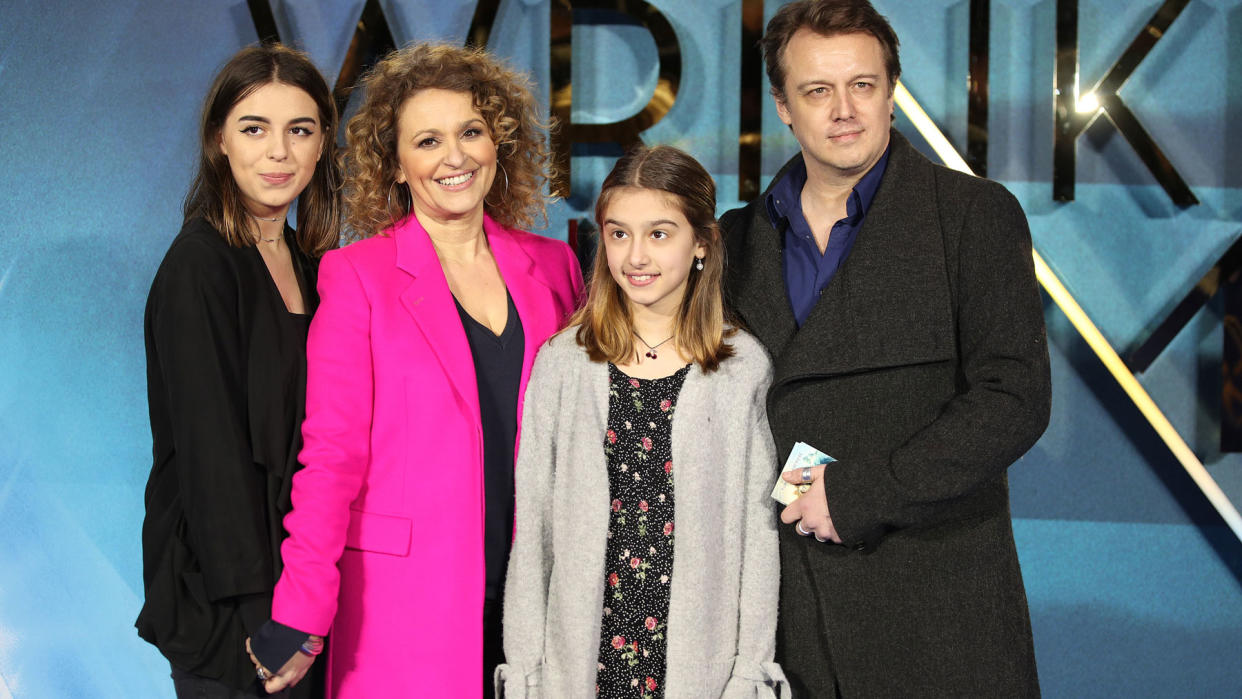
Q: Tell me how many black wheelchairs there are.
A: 0